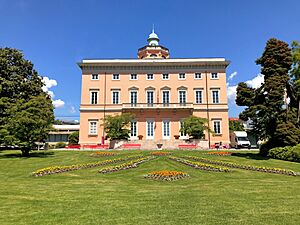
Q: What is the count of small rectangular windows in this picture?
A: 8